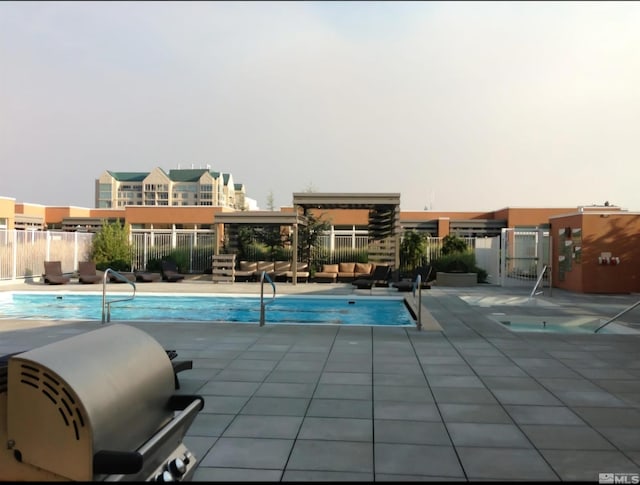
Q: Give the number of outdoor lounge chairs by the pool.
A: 7